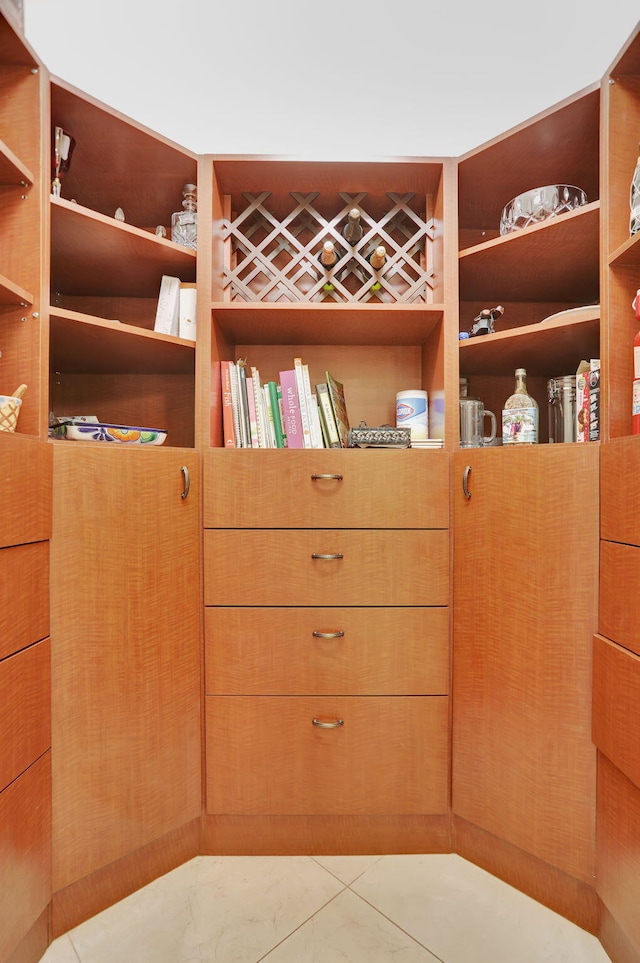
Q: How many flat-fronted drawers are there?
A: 12